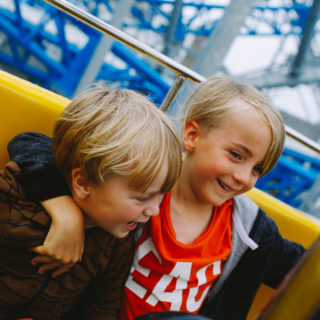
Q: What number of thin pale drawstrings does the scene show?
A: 1